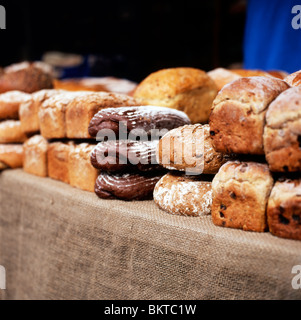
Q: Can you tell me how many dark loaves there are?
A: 3